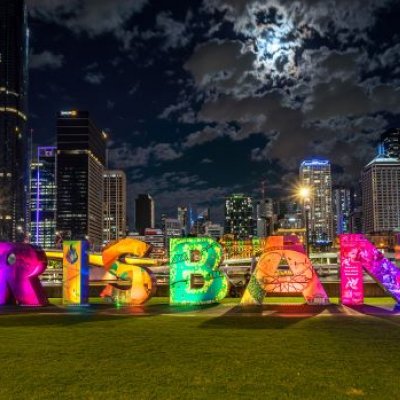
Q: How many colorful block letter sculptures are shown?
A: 6